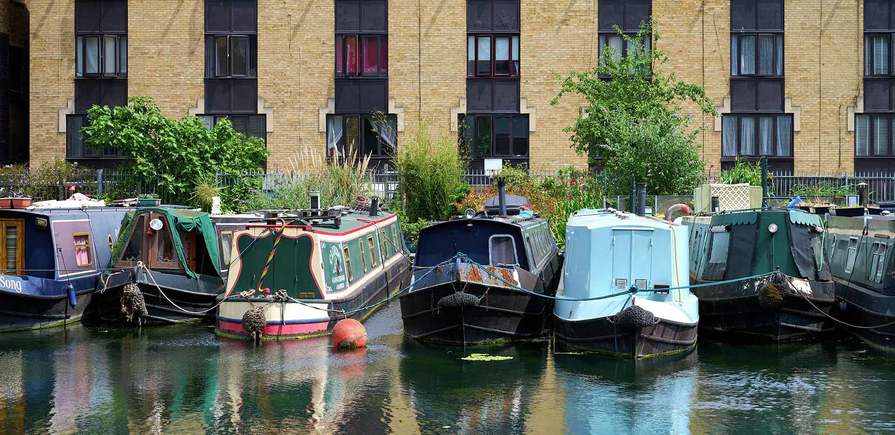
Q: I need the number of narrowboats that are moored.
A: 7